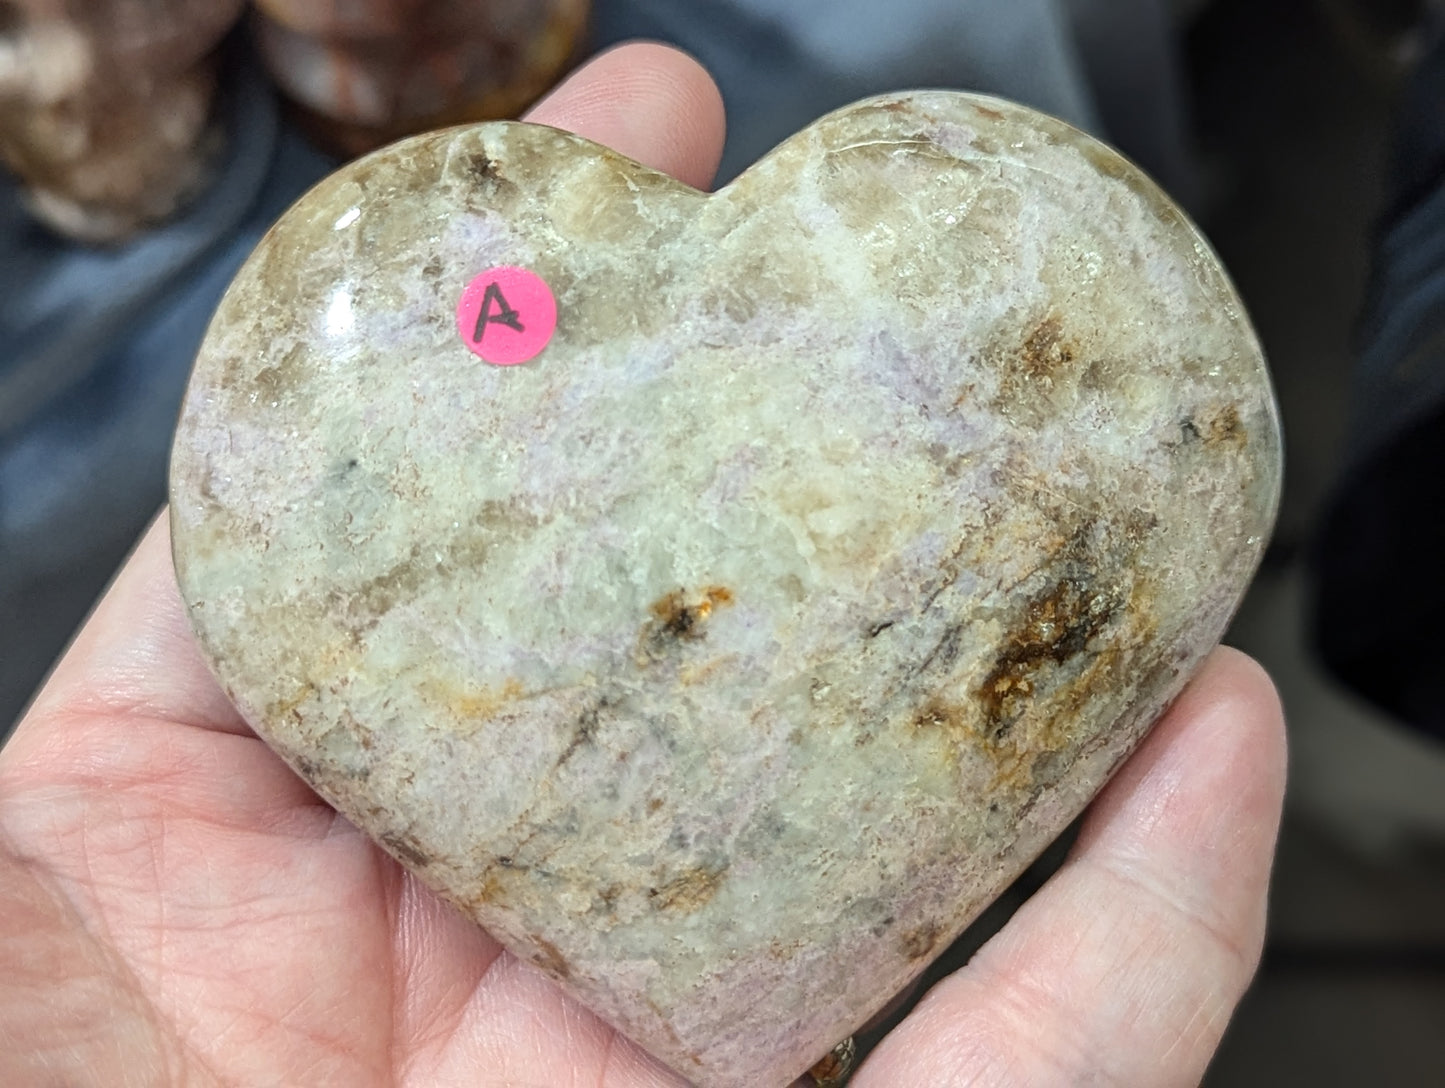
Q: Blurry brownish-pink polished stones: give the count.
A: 2